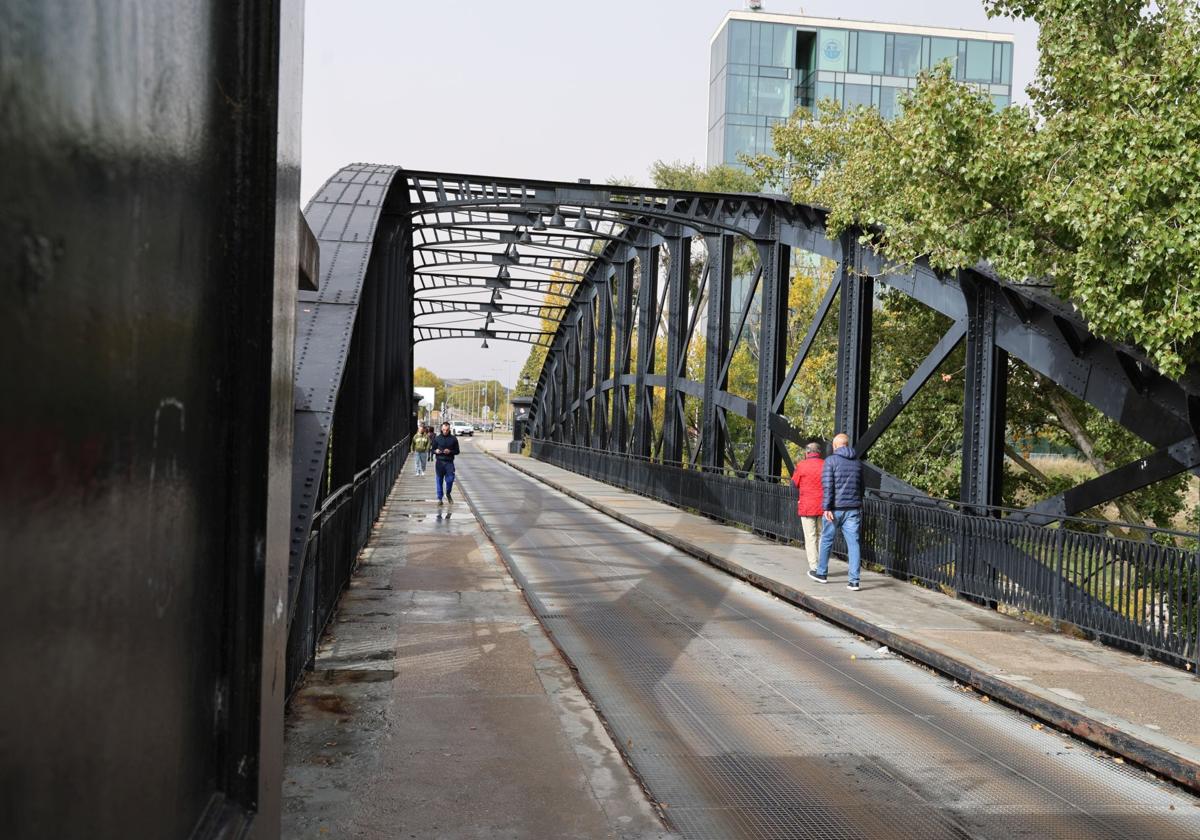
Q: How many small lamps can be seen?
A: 9